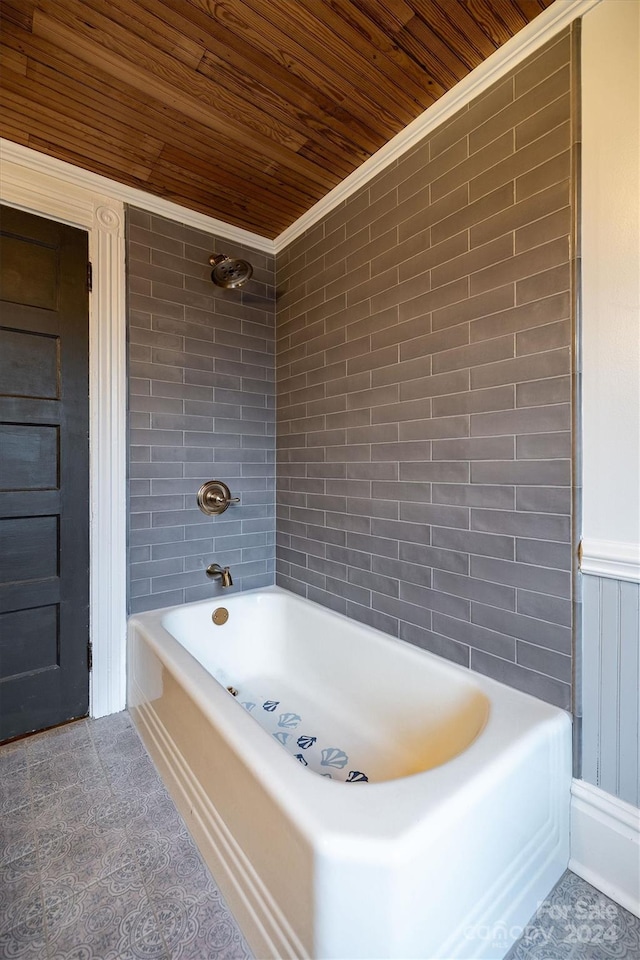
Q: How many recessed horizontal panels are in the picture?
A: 5